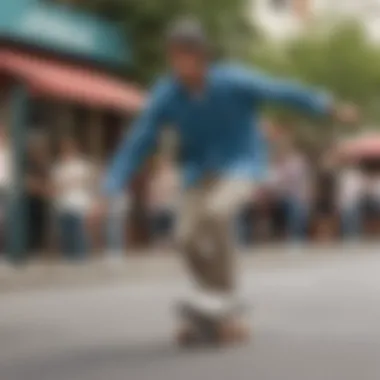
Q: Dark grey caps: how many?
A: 1